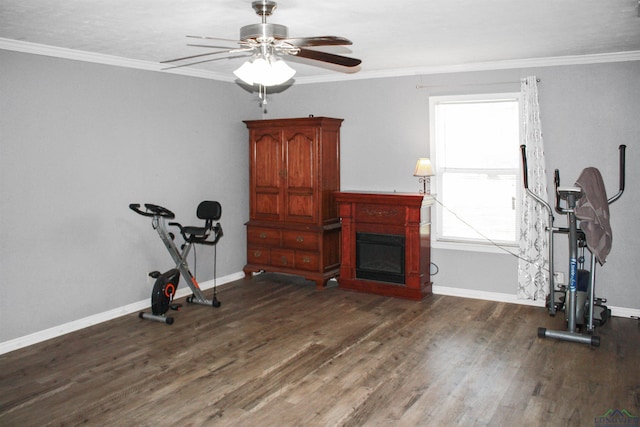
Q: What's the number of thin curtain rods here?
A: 1